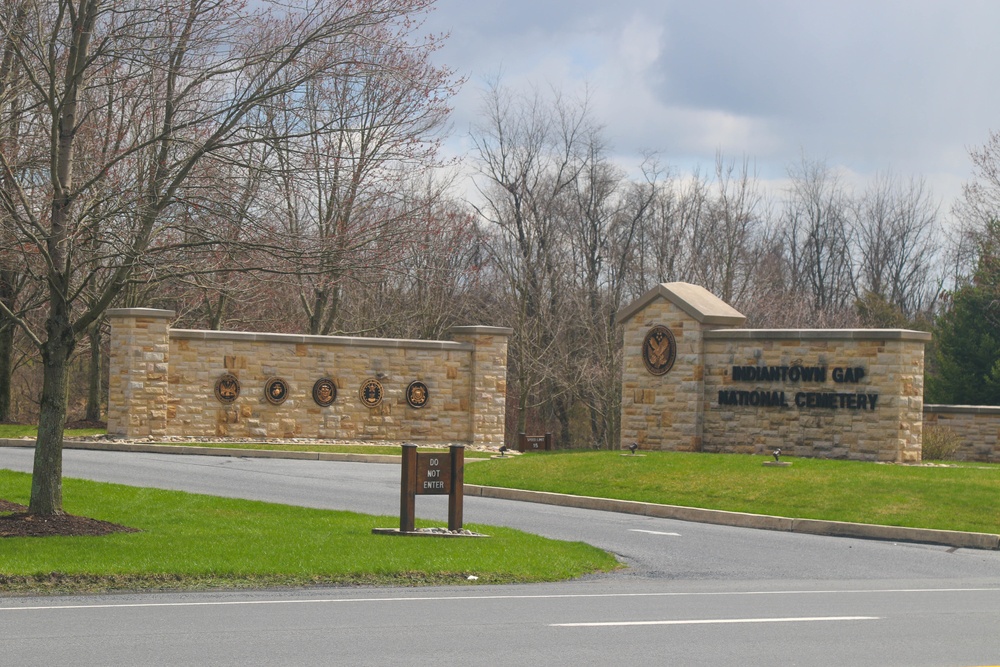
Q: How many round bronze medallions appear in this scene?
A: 6